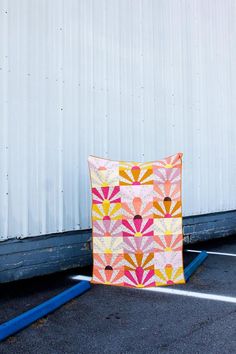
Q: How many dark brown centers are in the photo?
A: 3